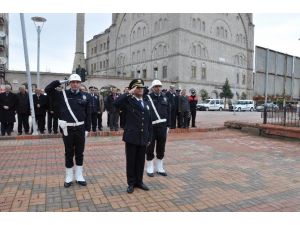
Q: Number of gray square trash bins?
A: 0